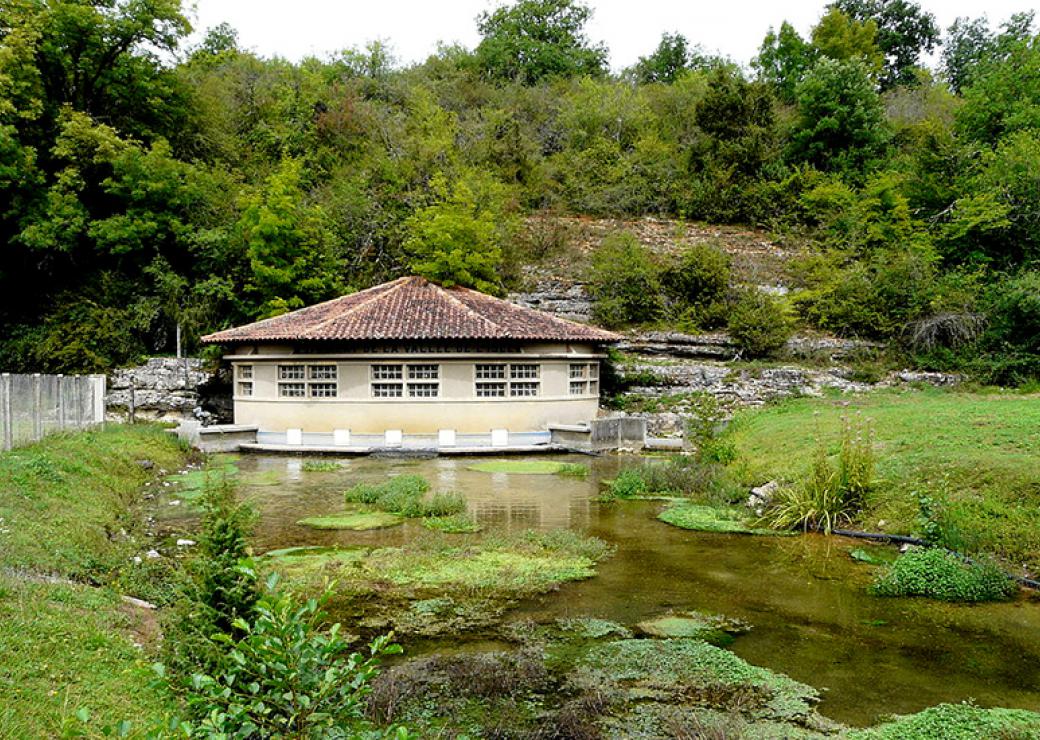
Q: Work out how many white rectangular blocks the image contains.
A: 5